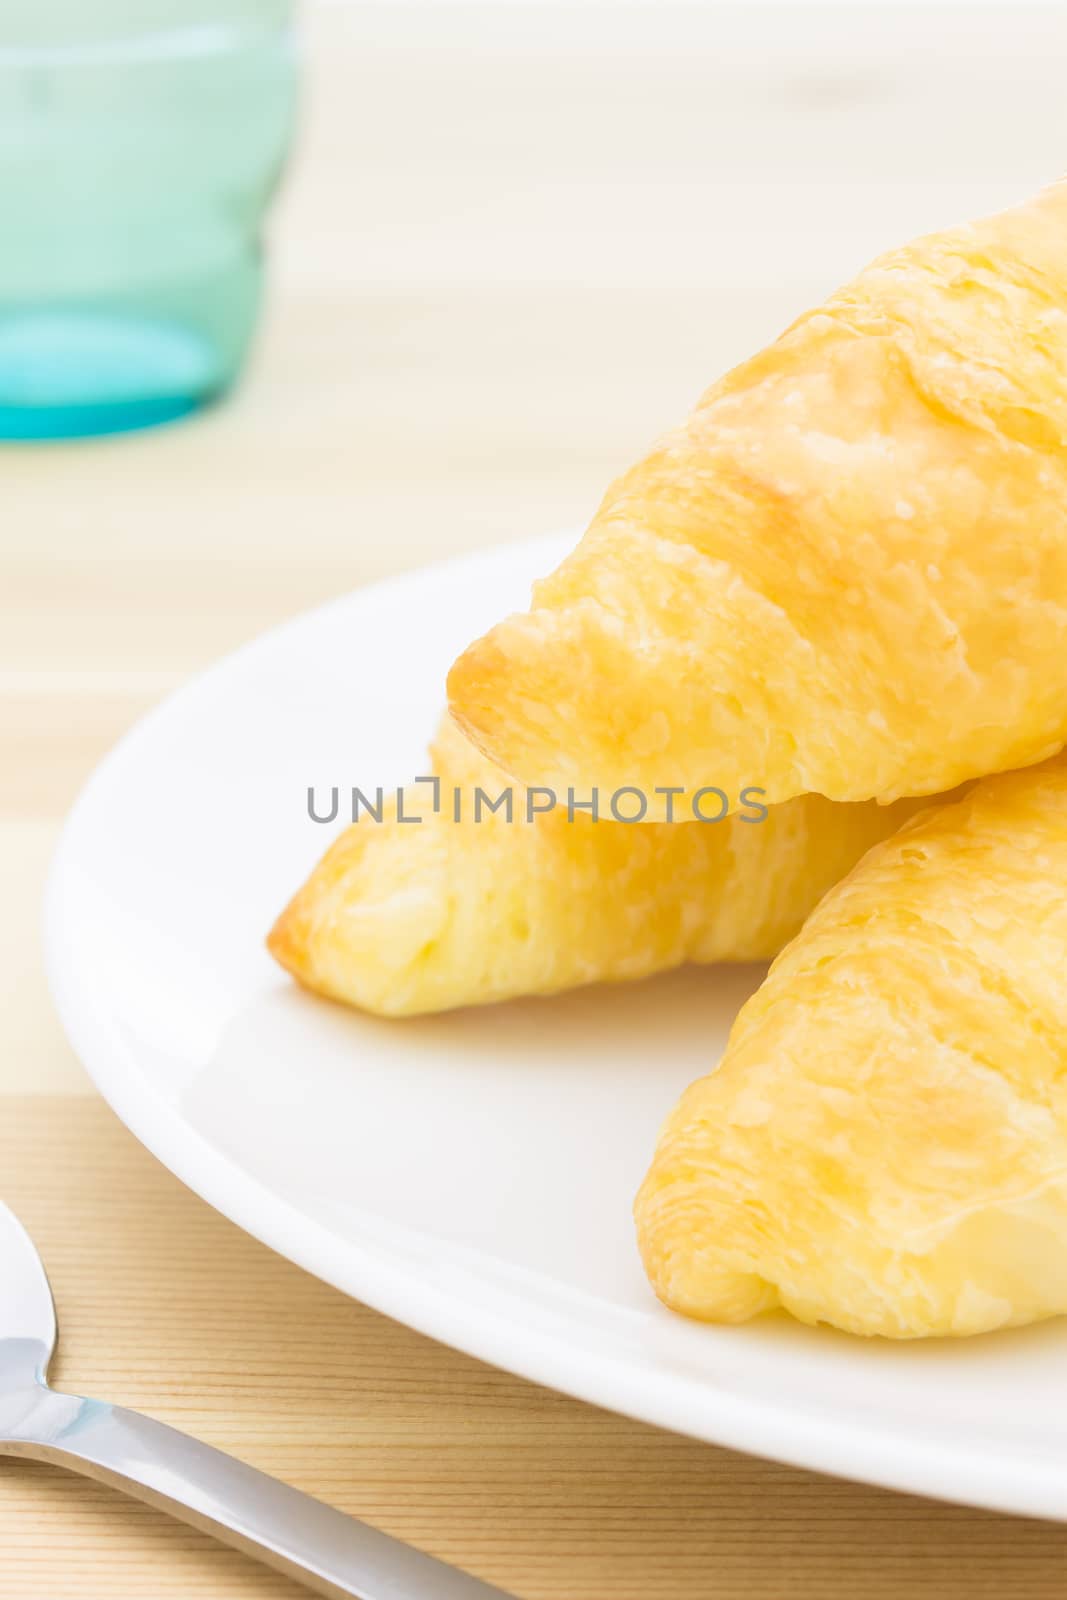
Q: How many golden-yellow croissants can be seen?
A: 3